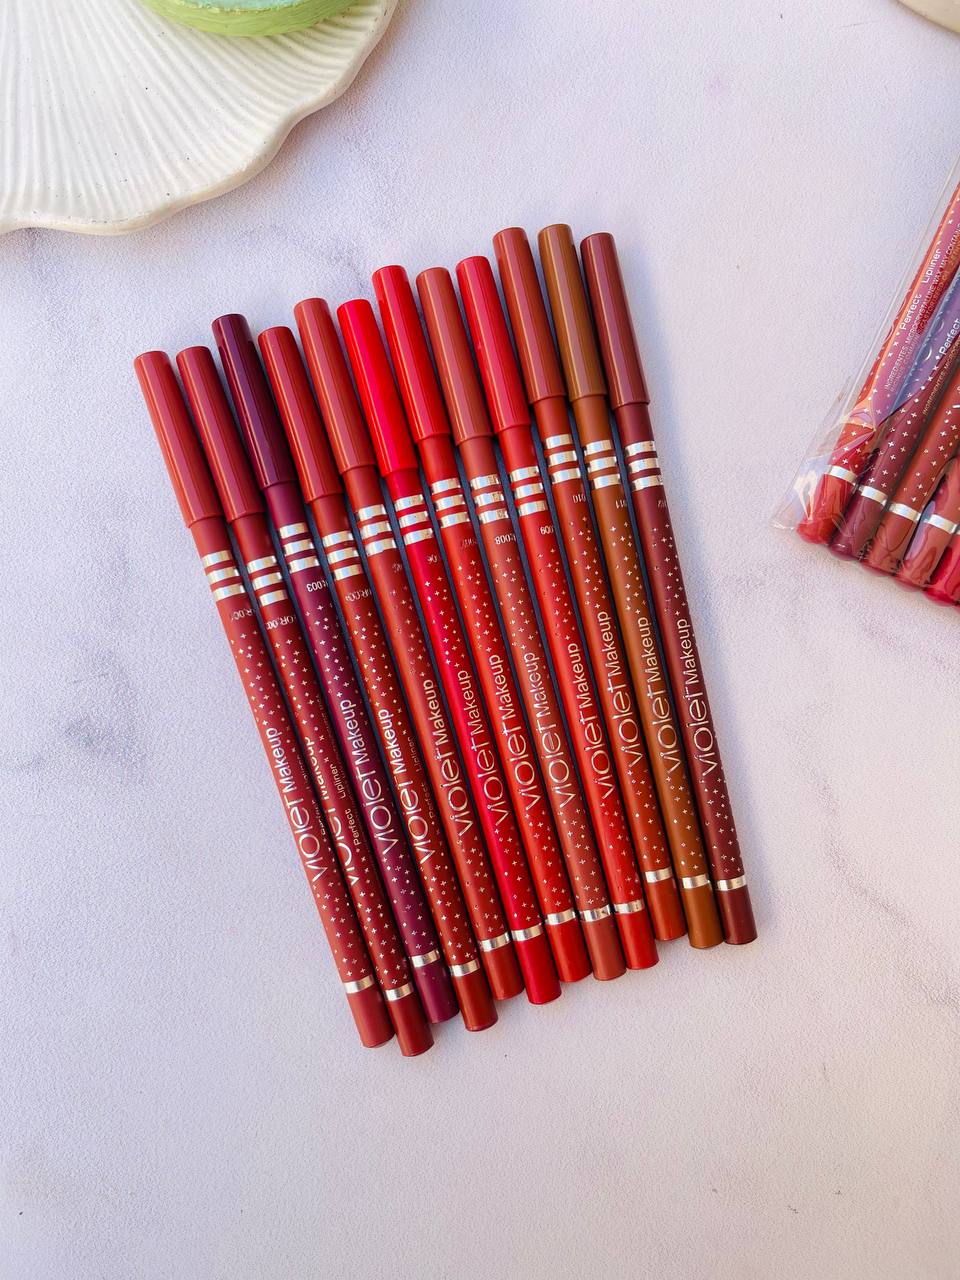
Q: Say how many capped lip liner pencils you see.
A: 12